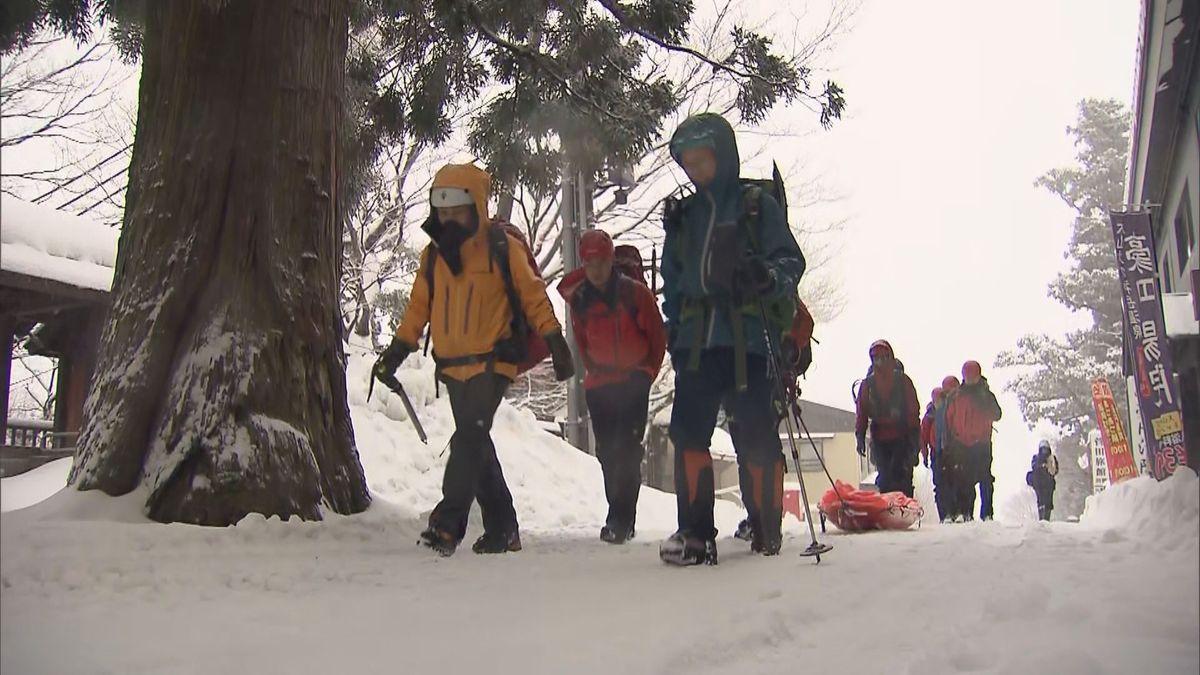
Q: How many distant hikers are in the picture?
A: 5